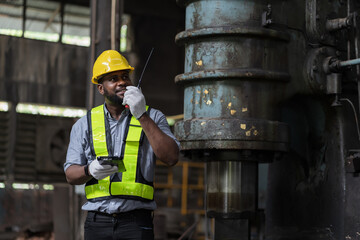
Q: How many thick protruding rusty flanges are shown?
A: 3